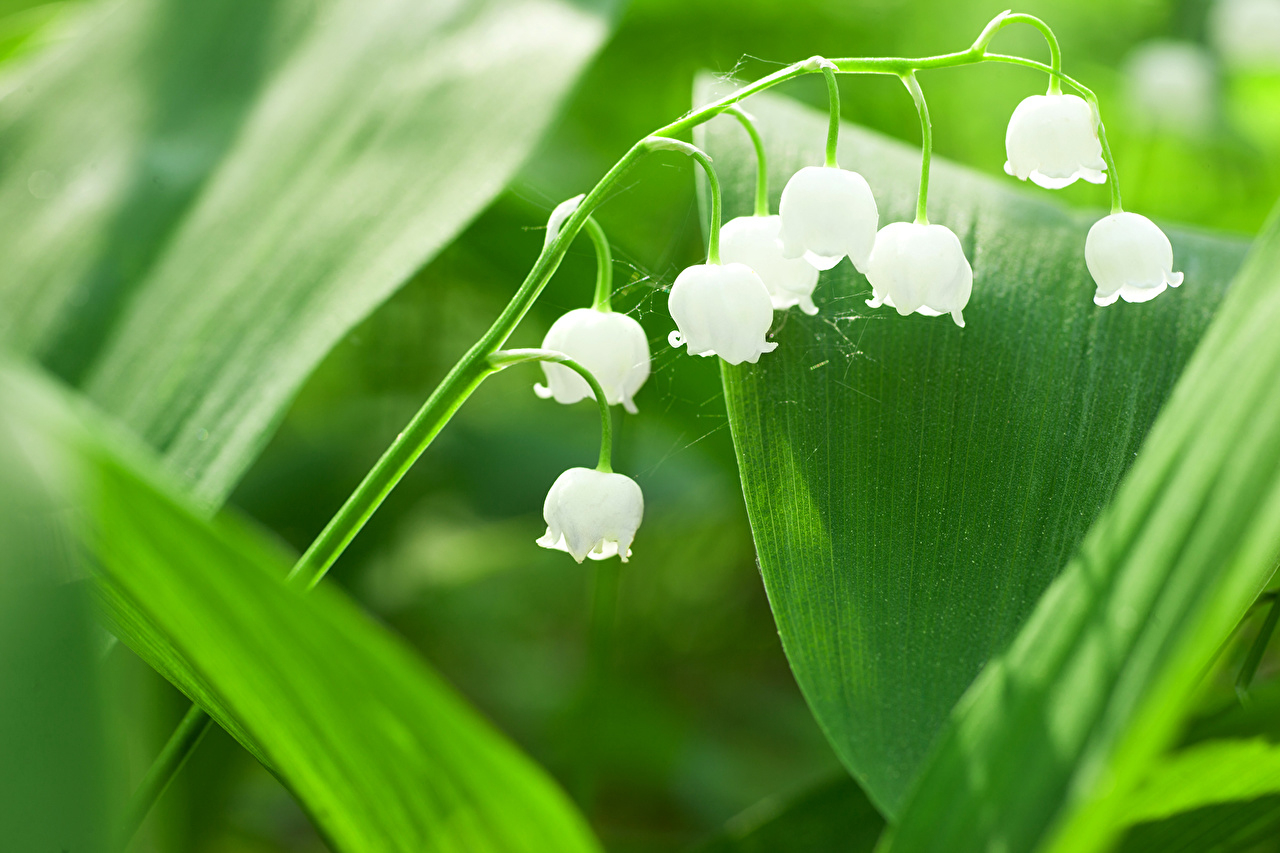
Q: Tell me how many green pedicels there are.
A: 8